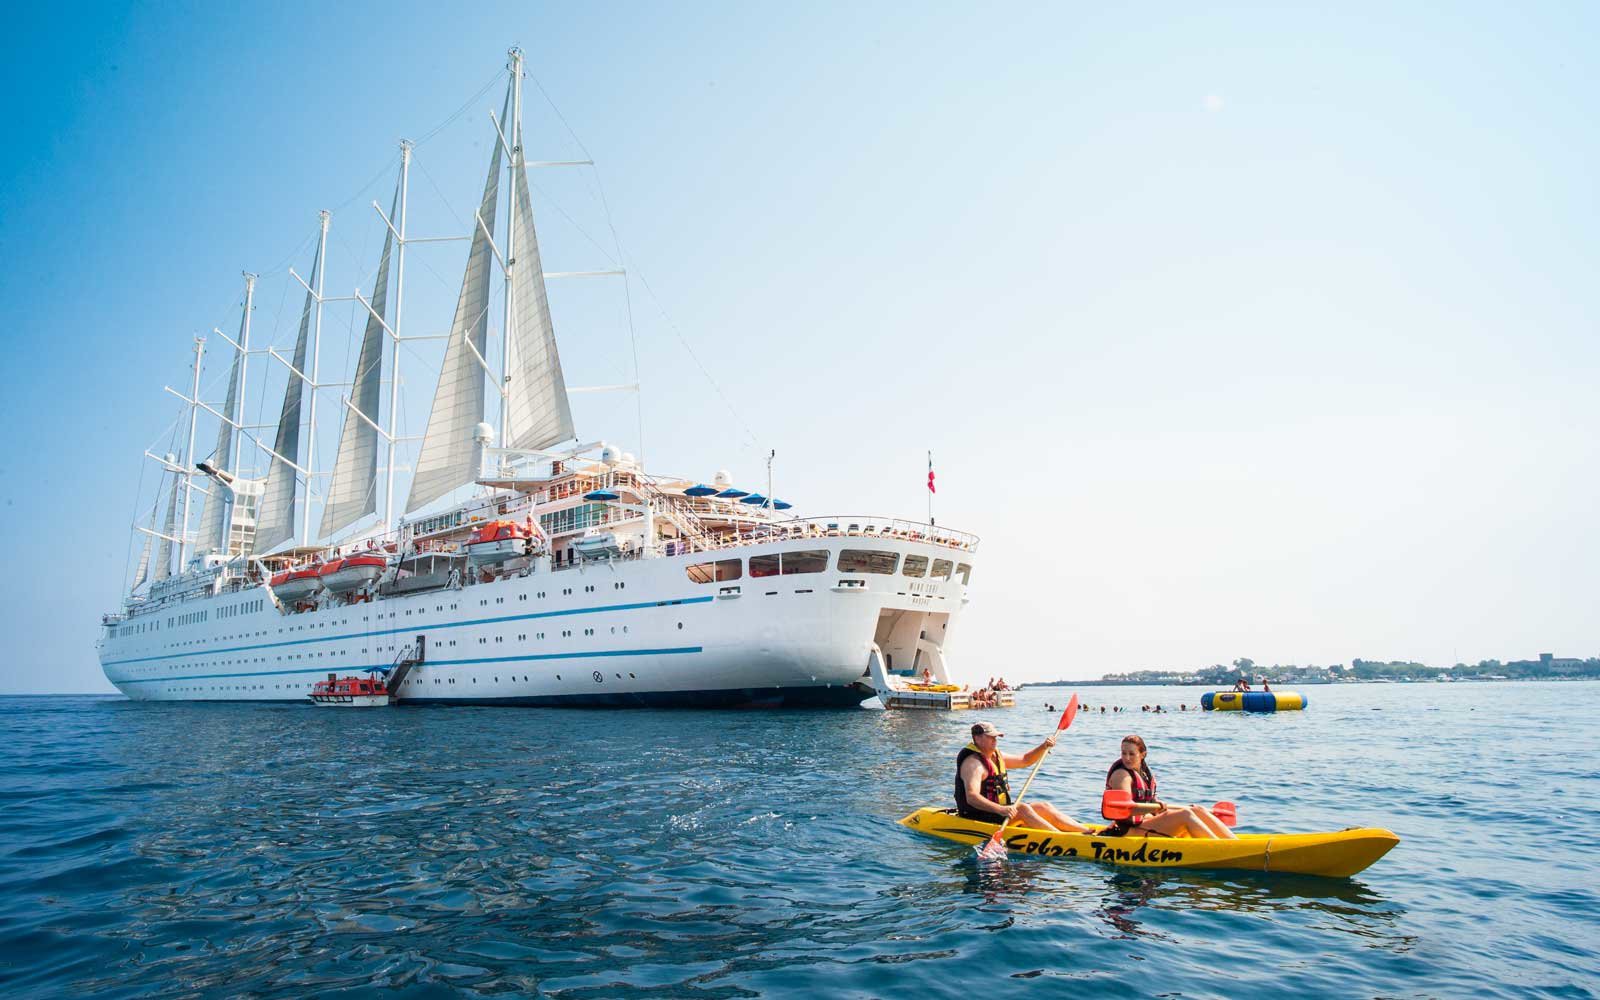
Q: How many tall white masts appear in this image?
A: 5